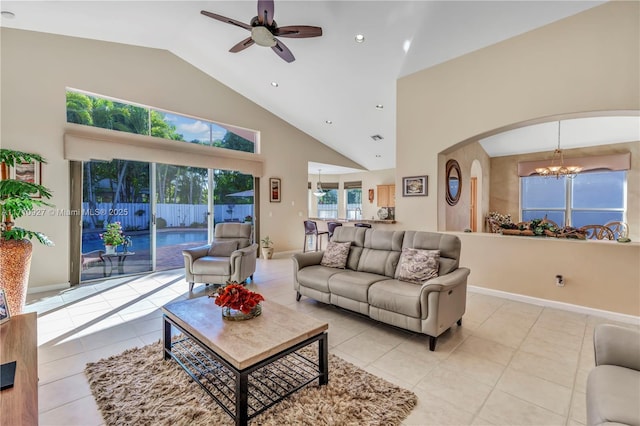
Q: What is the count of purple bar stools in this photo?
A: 3